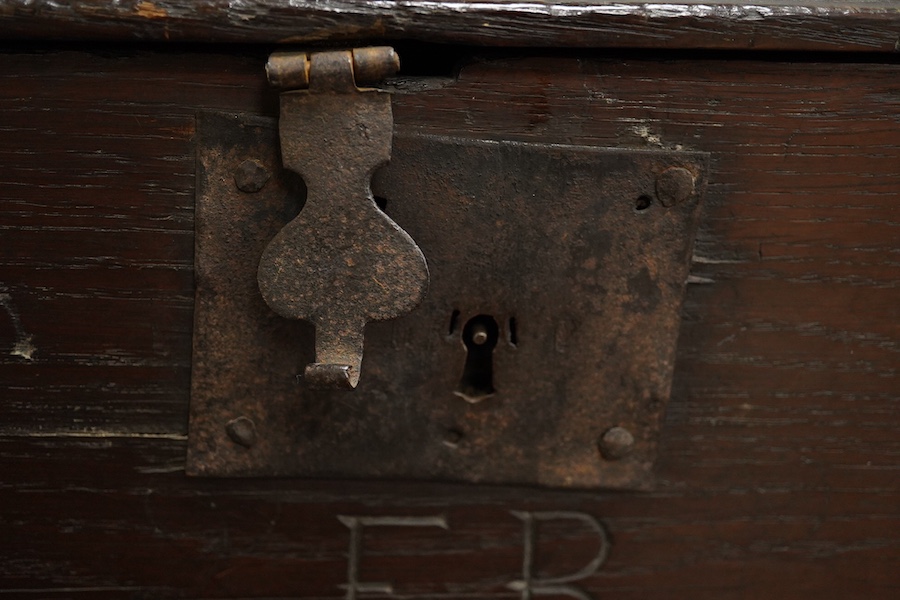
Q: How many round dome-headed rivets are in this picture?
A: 4